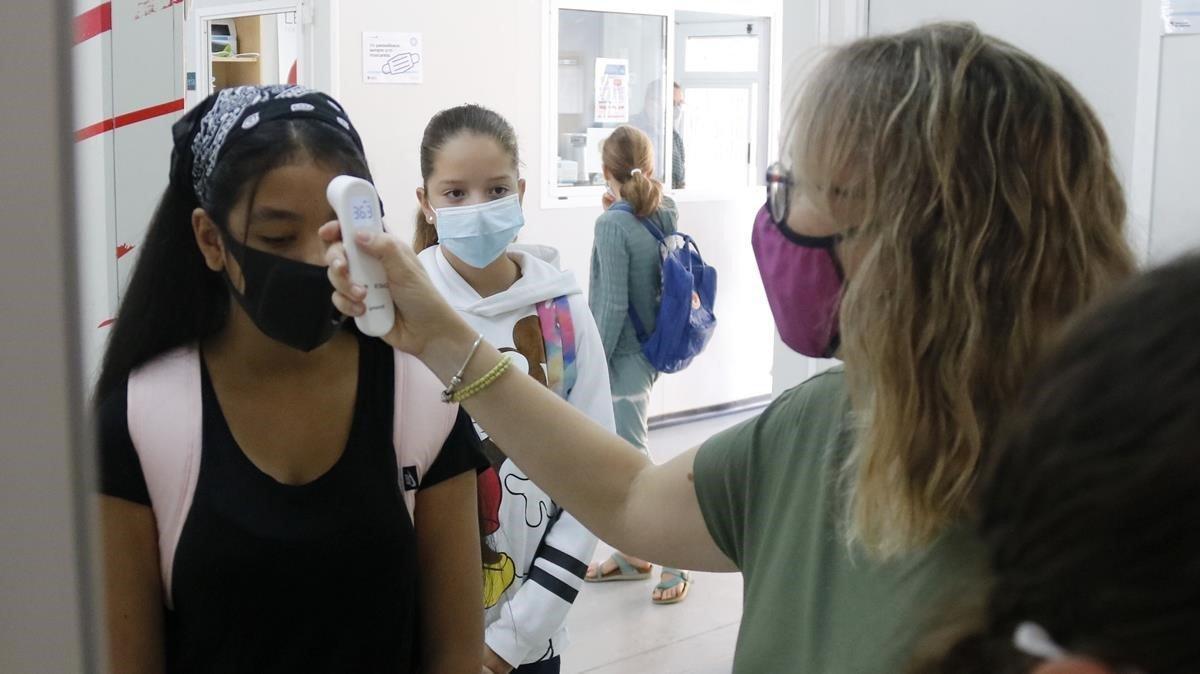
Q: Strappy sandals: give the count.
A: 2